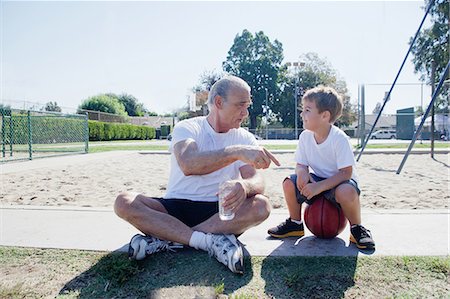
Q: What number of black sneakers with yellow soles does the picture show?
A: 2